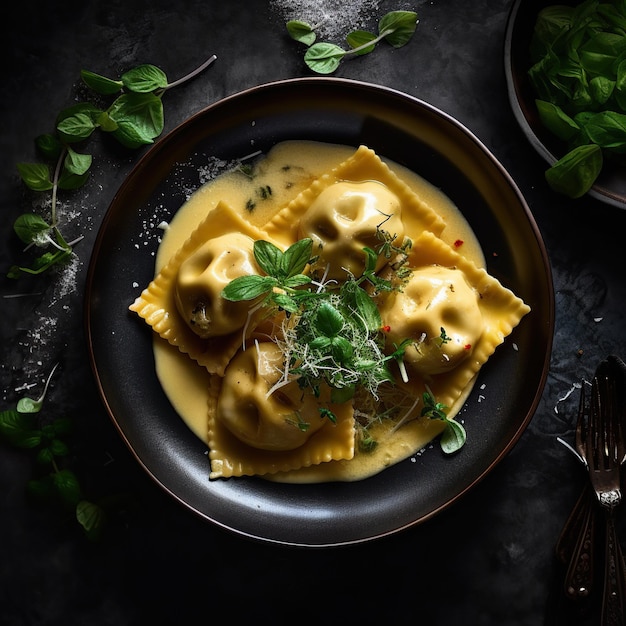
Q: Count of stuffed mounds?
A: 4